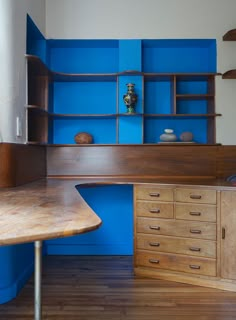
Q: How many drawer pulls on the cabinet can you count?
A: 10